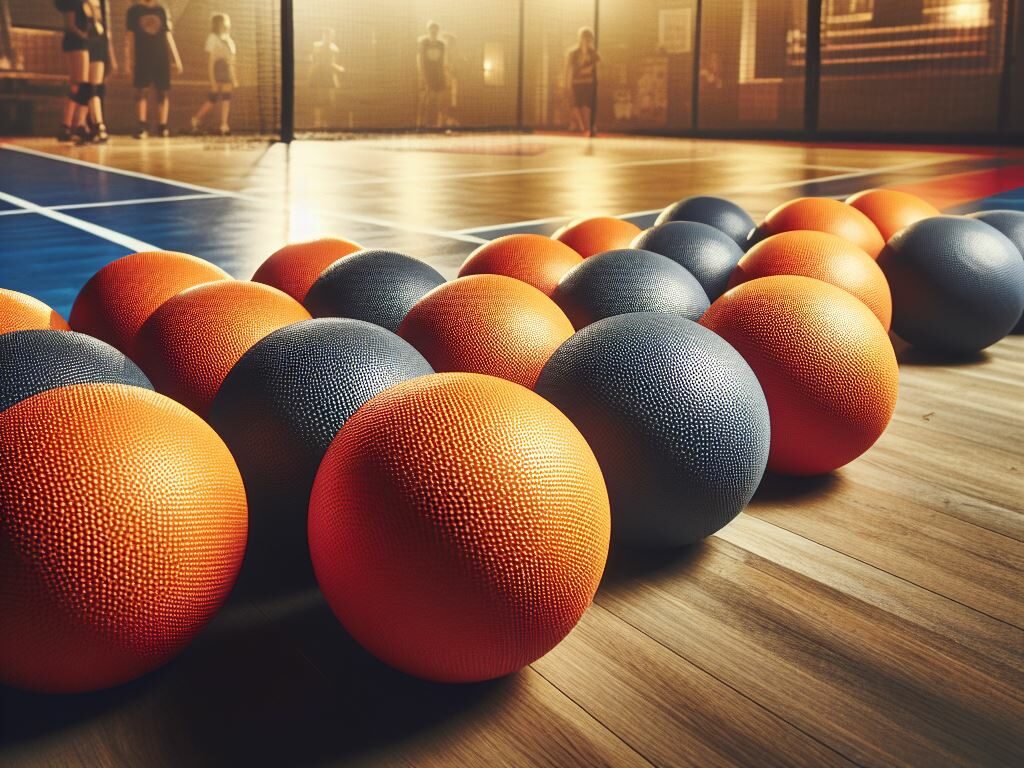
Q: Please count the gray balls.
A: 9